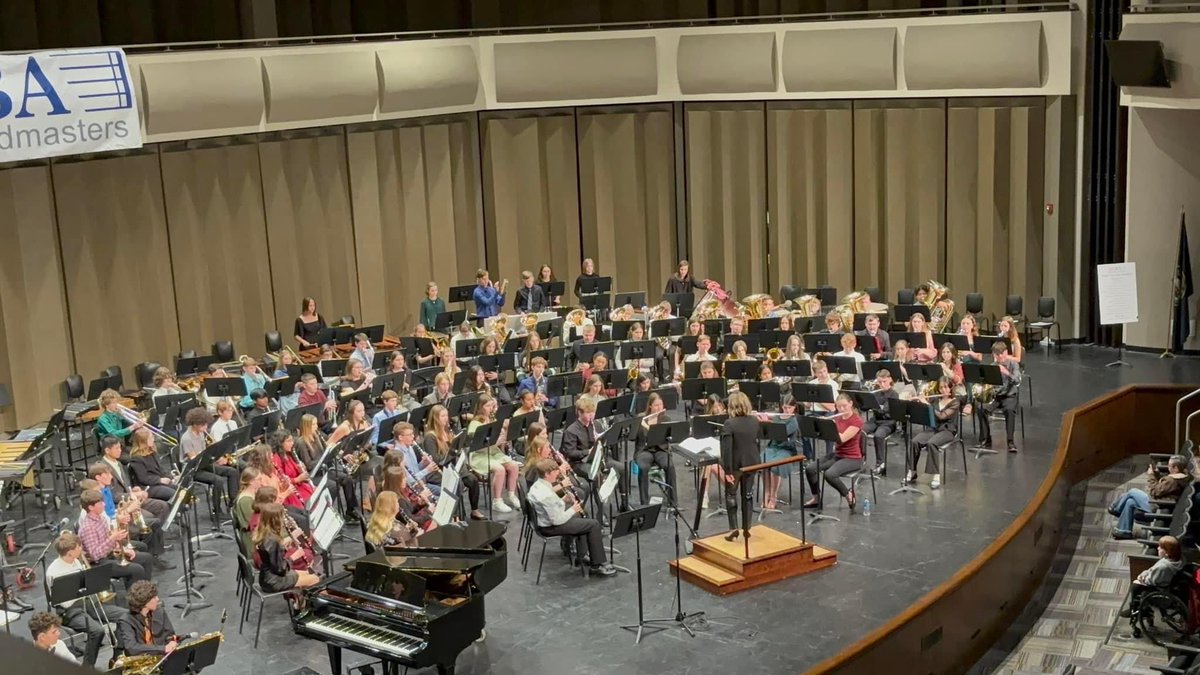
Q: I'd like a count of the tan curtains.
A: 11